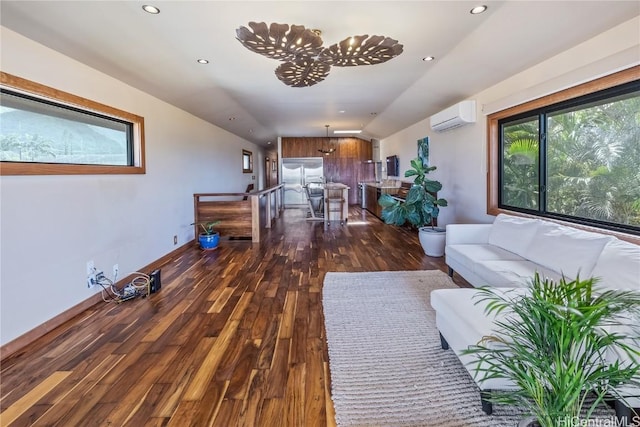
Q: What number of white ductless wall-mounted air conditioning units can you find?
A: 1